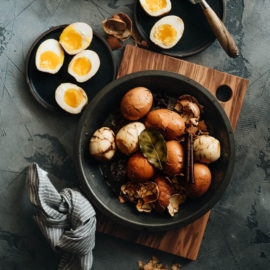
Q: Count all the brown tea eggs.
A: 5